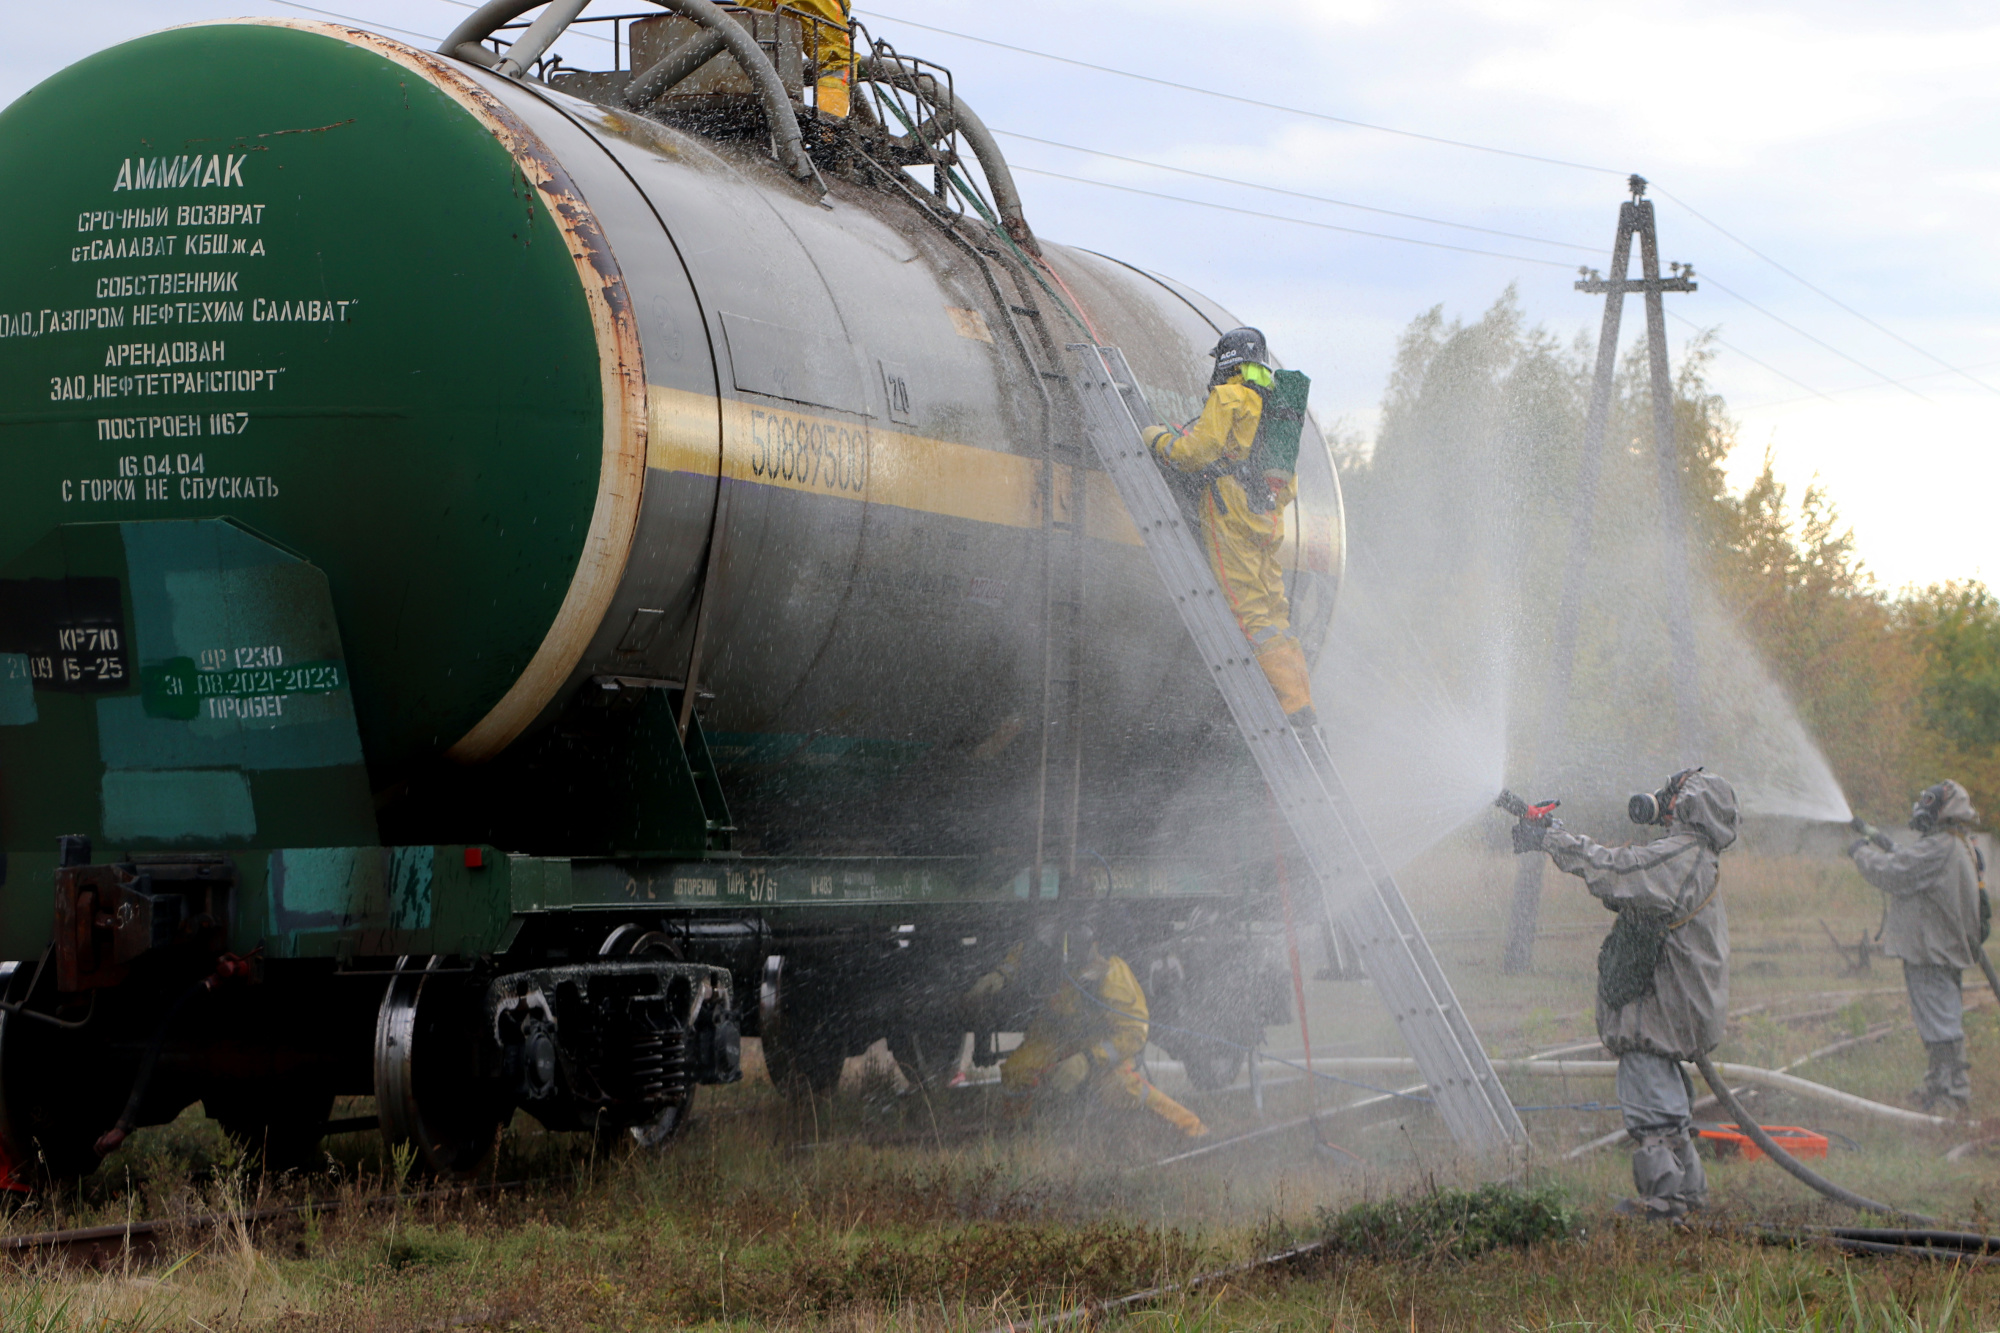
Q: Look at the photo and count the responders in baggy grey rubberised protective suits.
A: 2